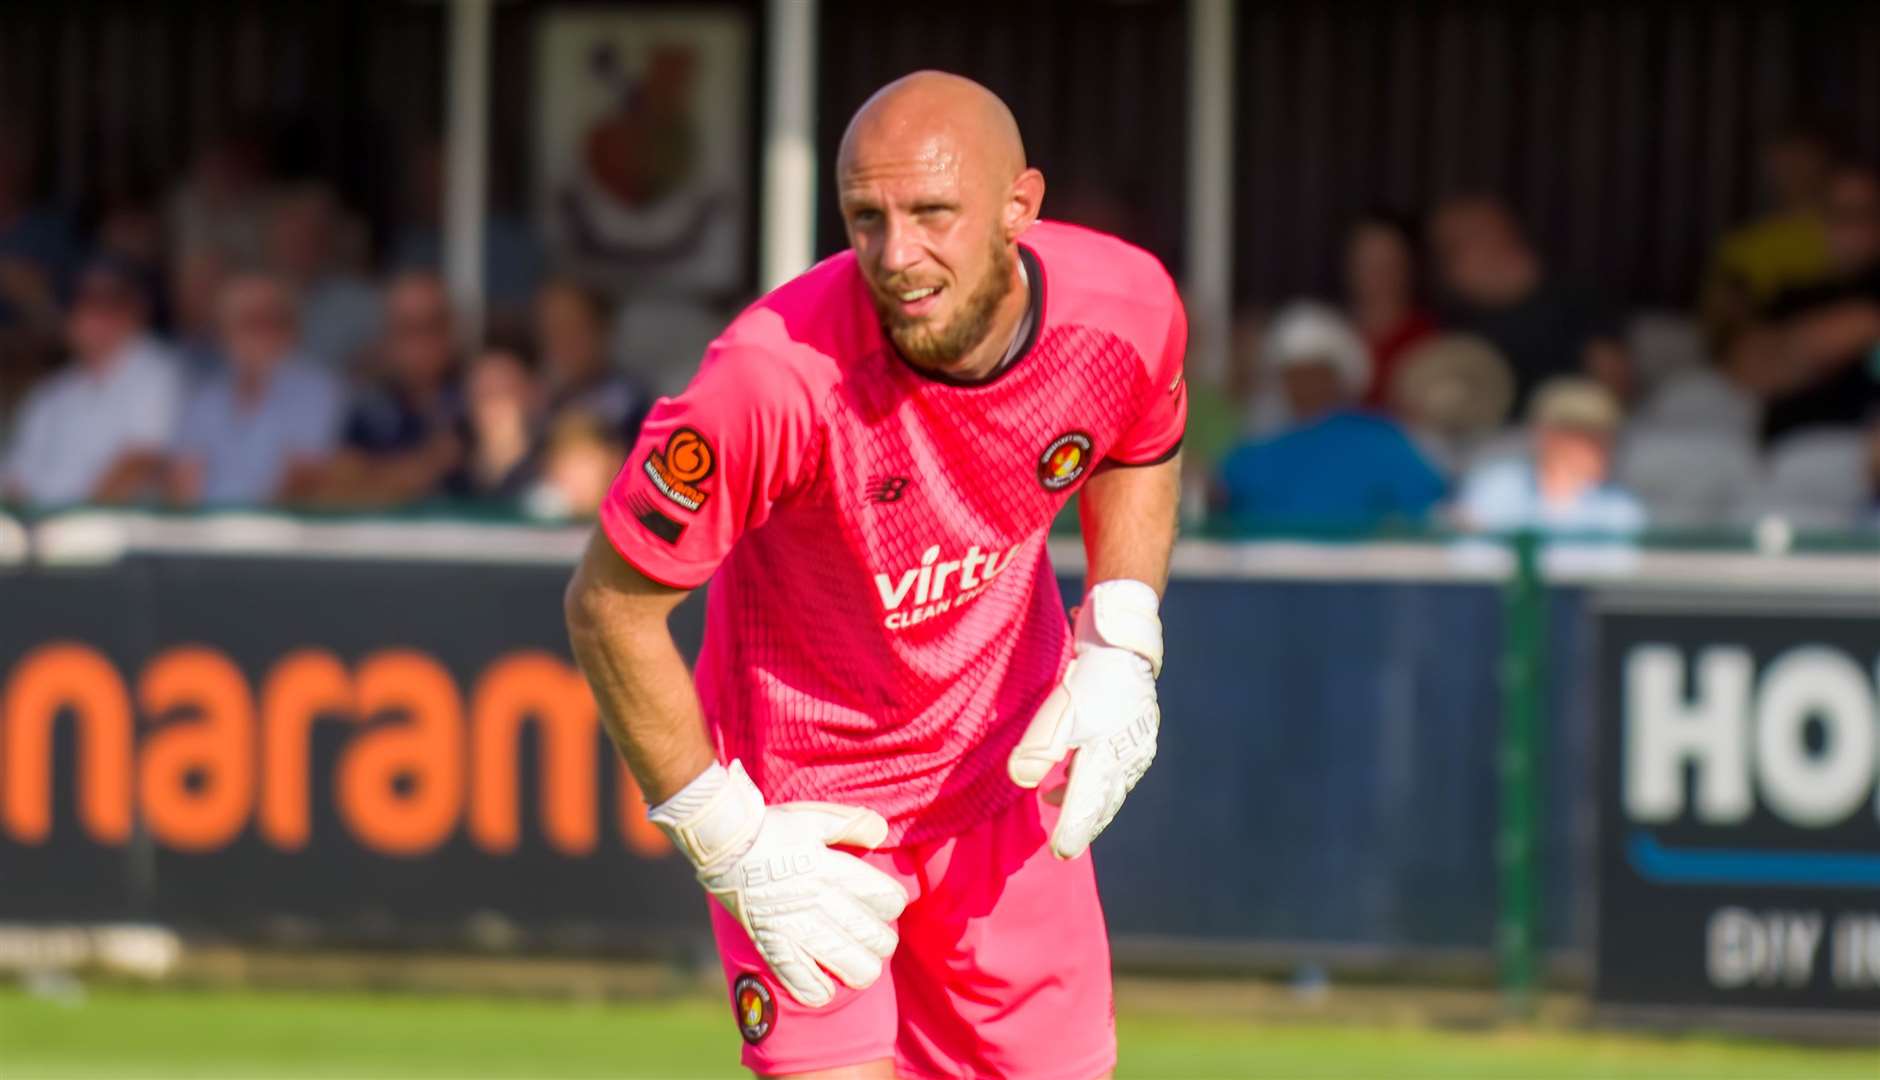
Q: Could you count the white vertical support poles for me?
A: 3